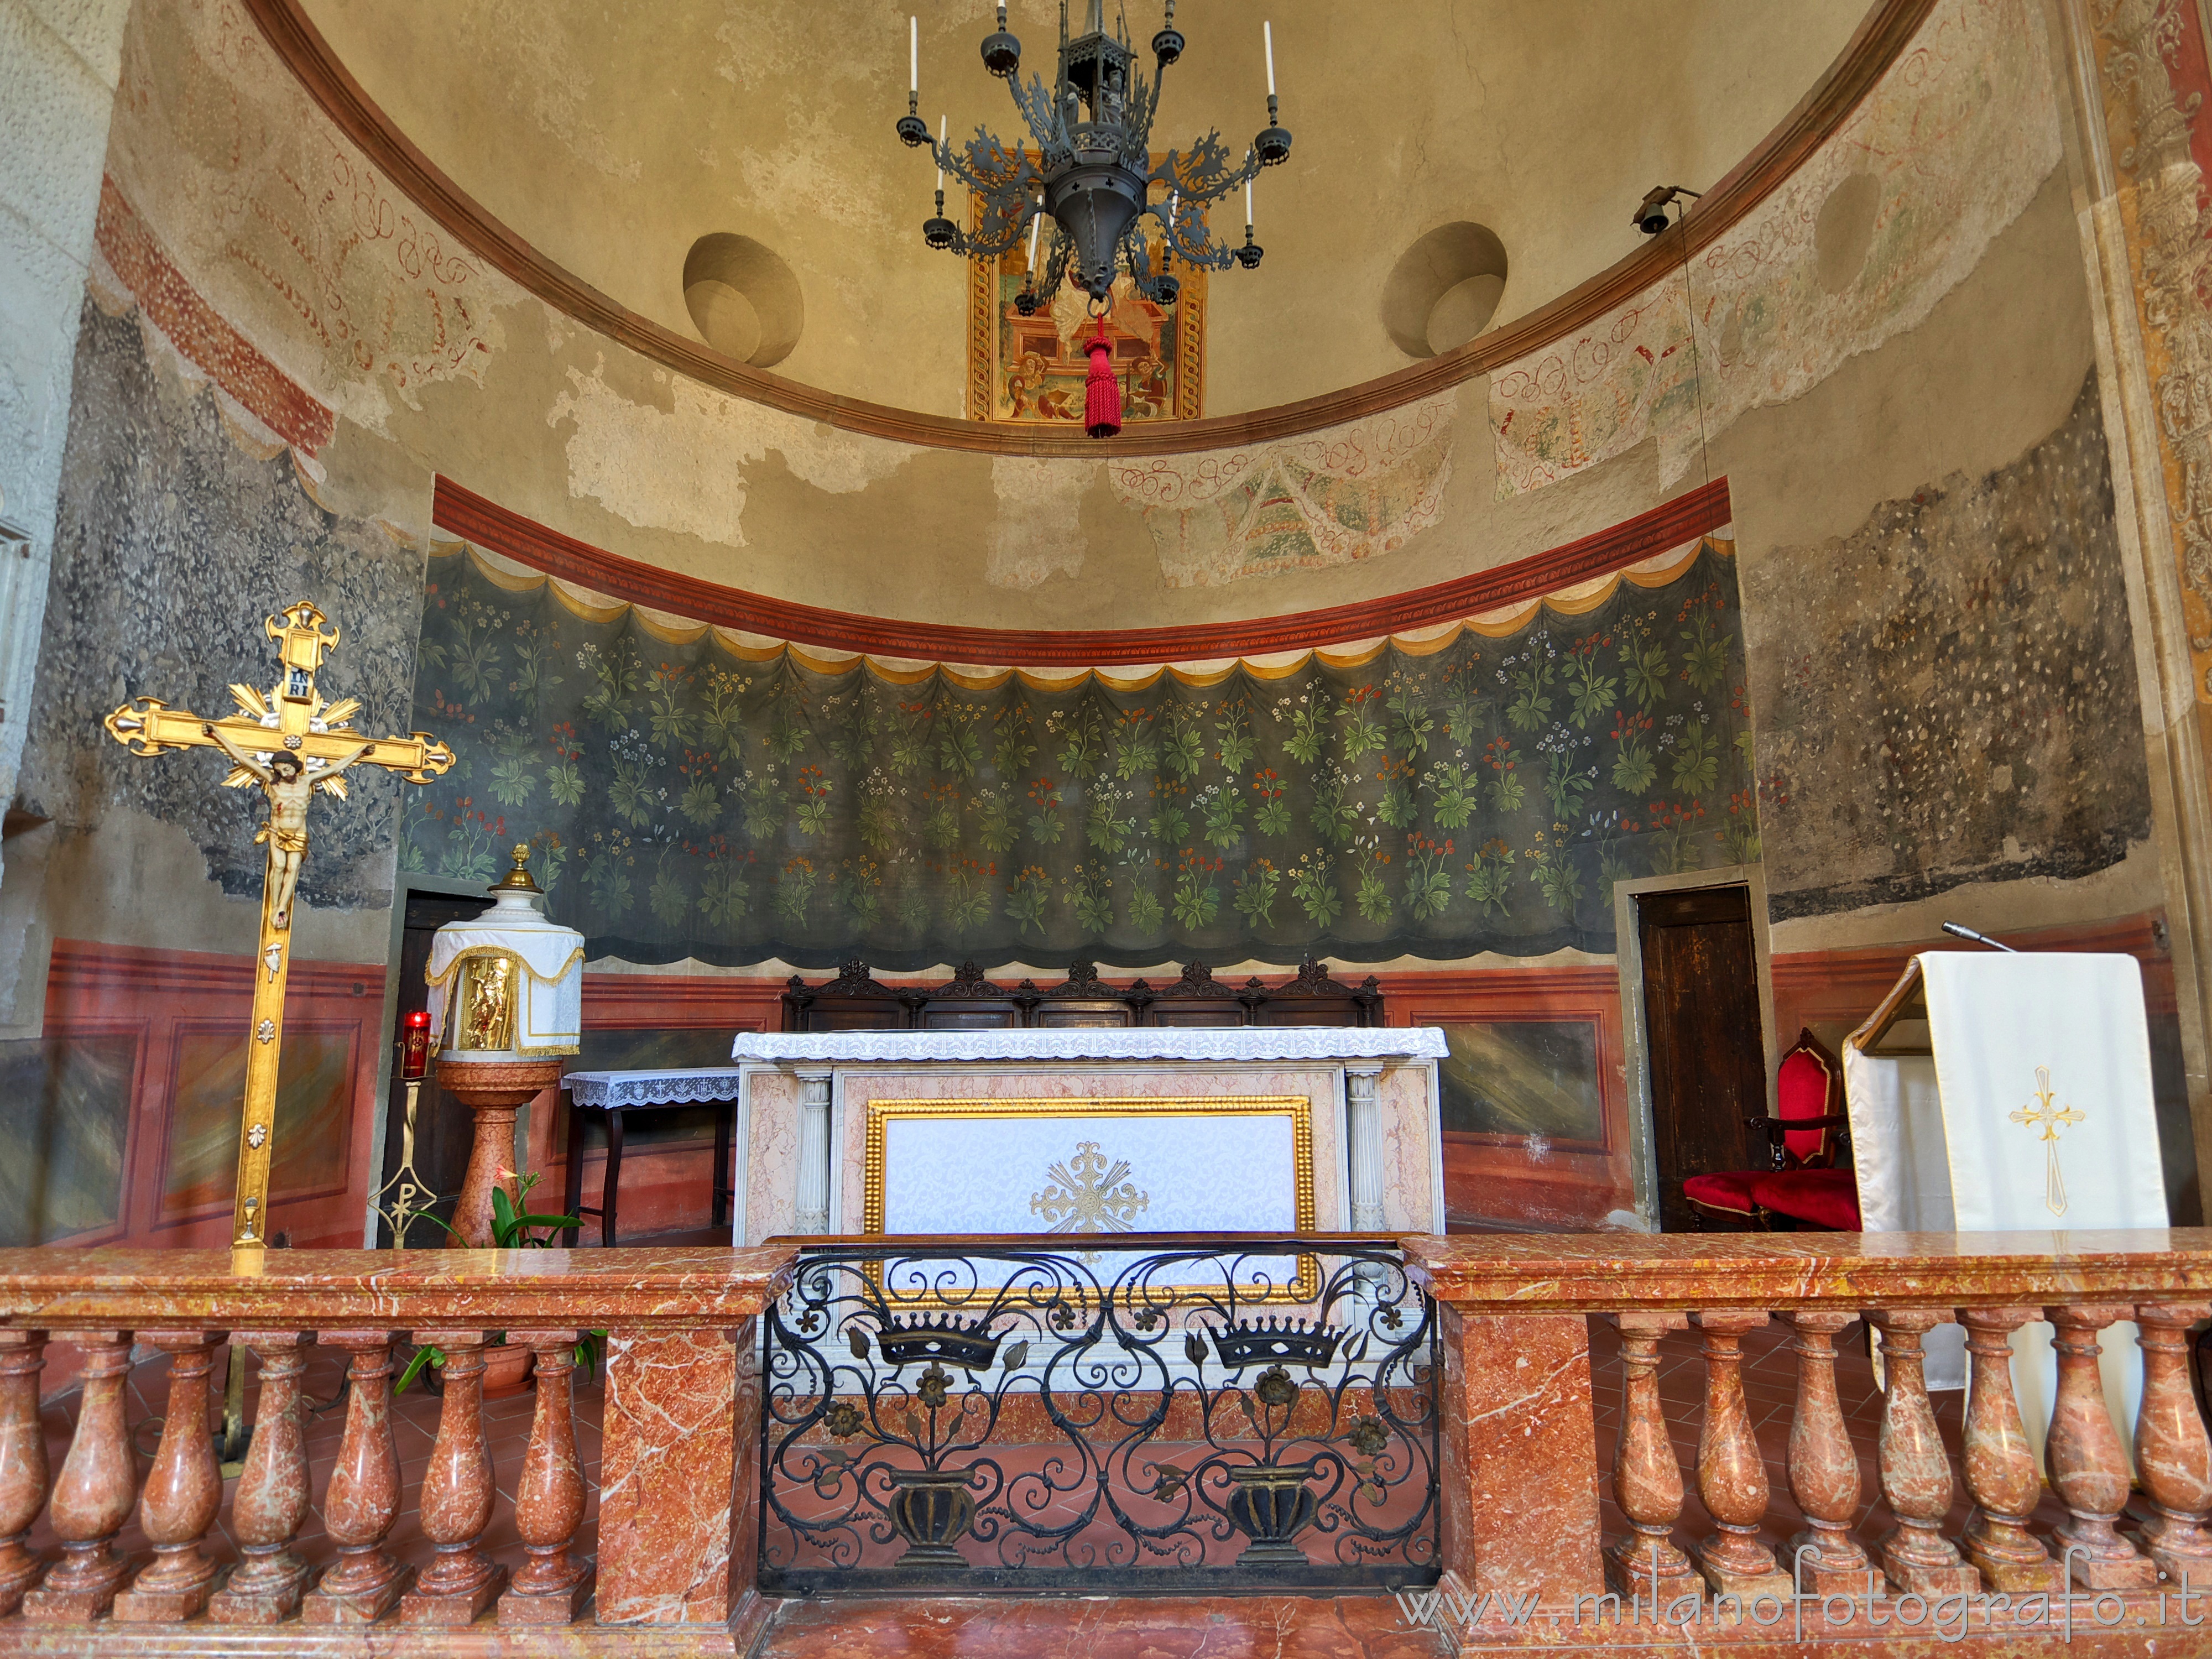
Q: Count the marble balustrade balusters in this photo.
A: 14